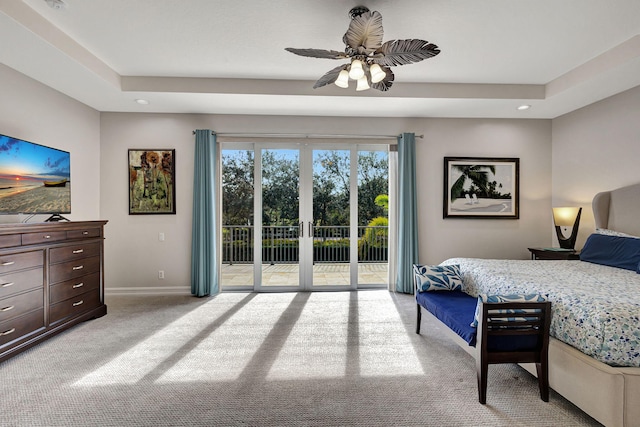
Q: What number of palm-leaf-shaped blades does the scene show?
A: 5